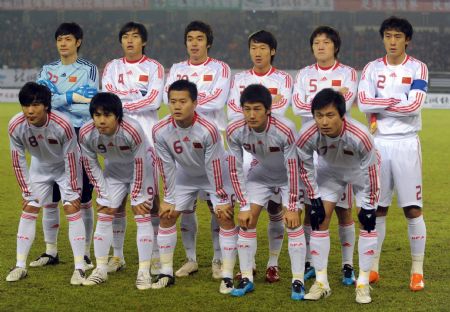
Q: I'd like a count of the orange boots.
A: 2